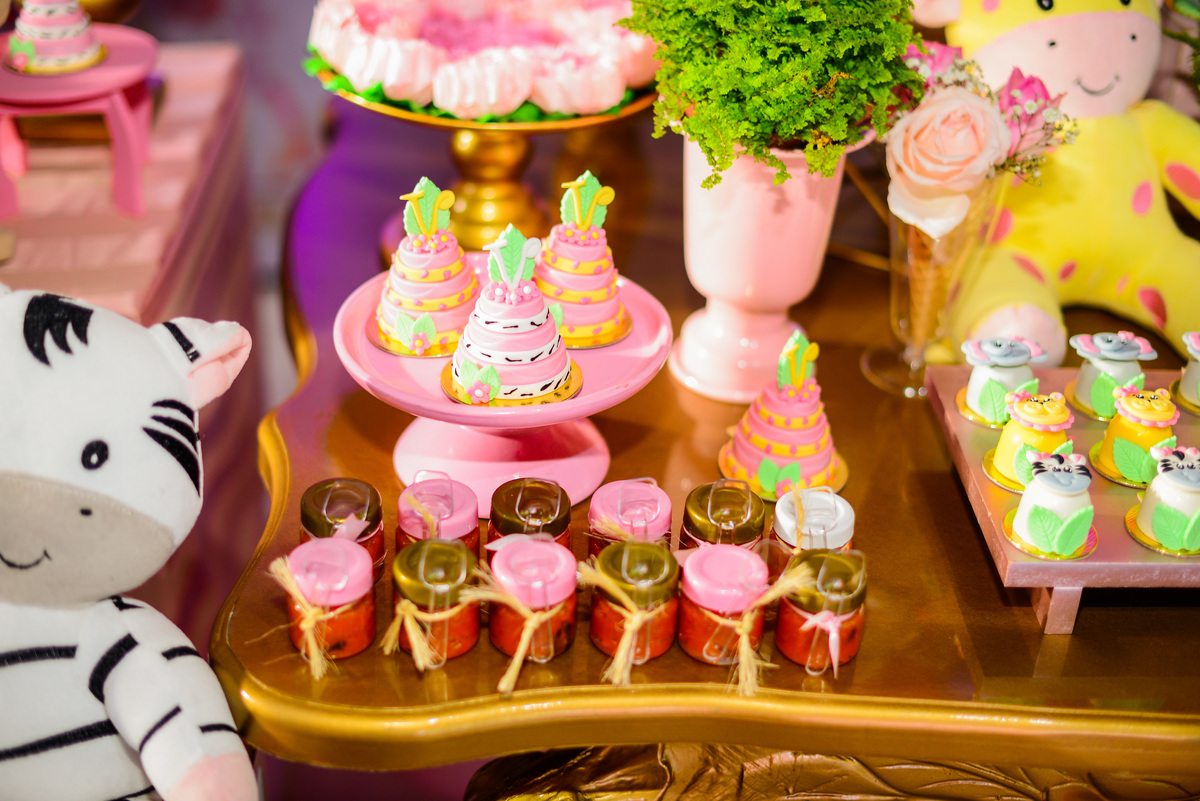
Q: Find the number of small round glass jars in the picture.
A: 12